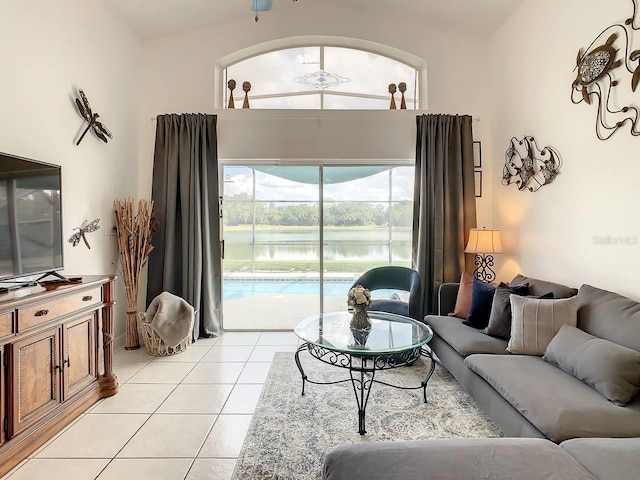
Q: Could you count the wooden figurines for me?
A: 4